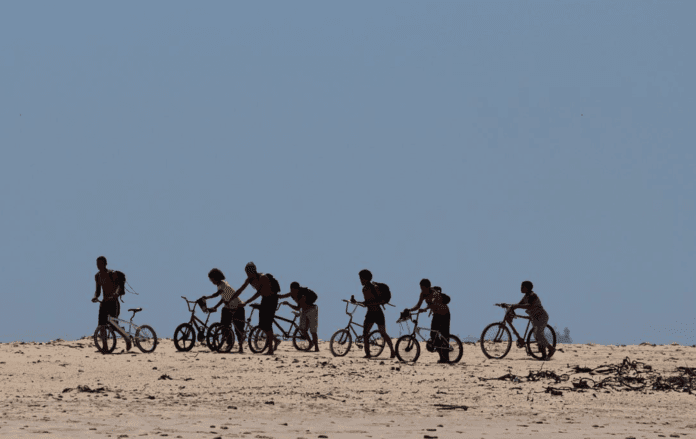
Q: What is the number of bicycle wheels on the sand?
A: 14